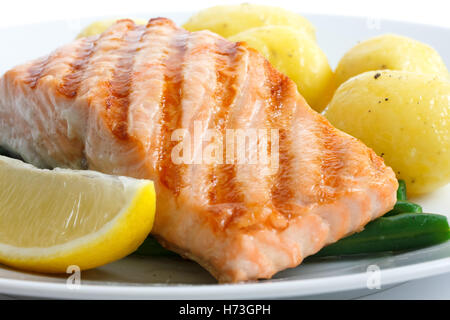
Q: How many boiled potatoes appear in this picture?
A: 5